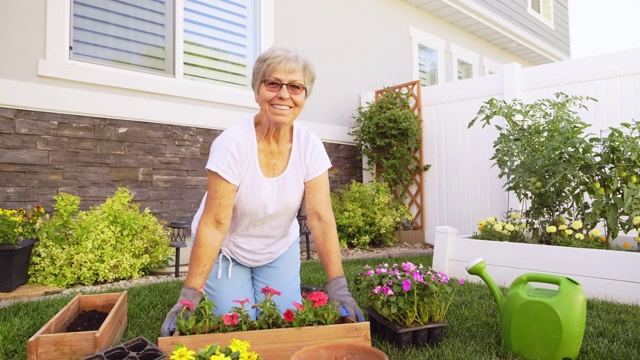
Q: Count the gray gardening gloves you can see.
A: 2